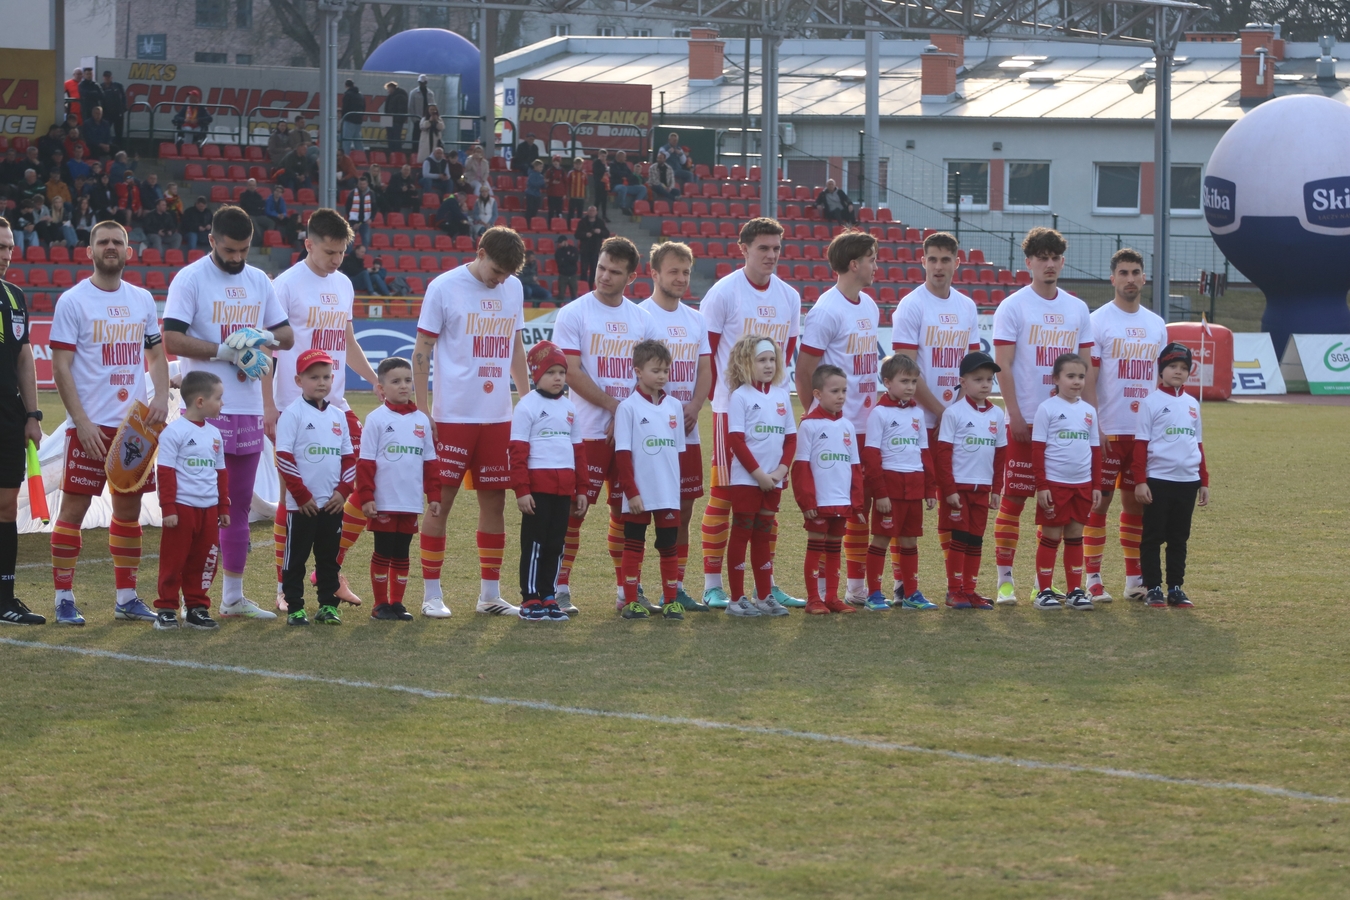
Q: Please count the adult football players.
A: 11